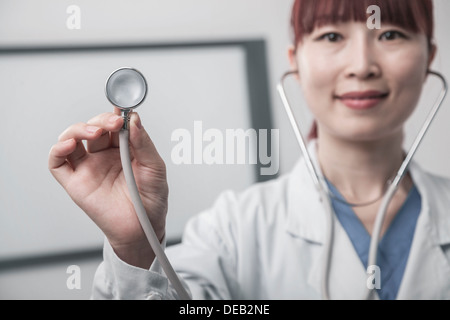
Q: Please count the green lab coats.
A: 0